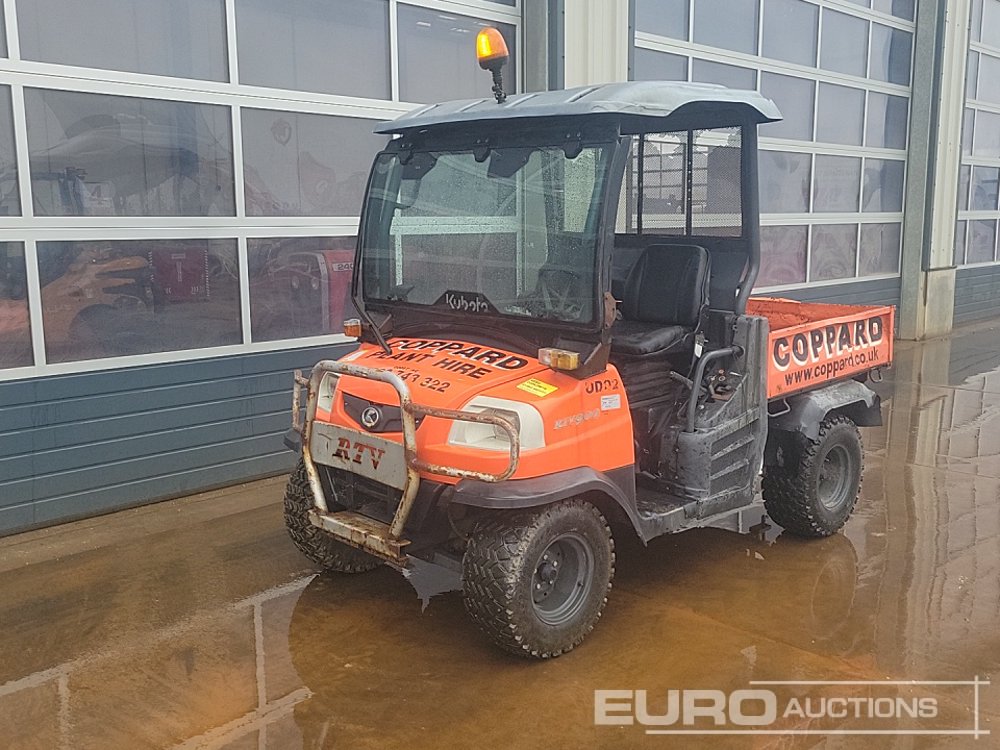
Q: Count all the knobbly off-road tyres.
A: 3